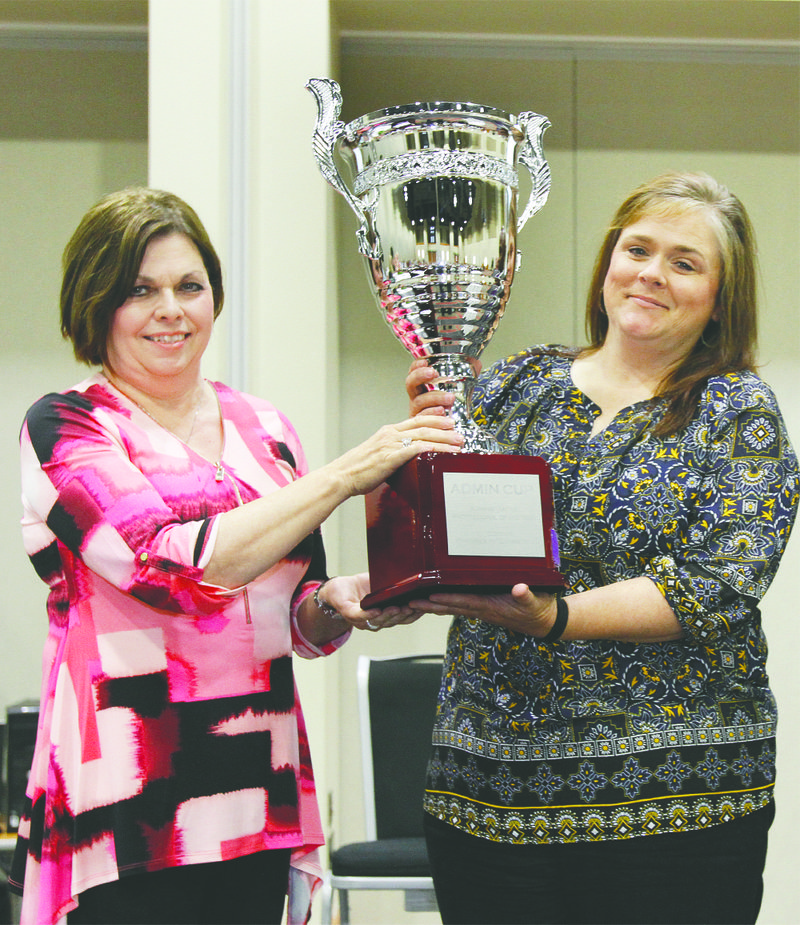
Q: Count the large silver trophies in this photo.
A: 1